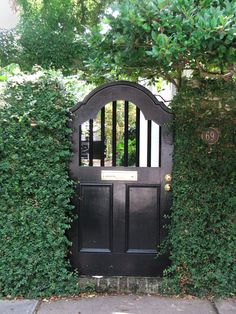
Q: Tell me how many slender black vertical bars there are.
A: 6